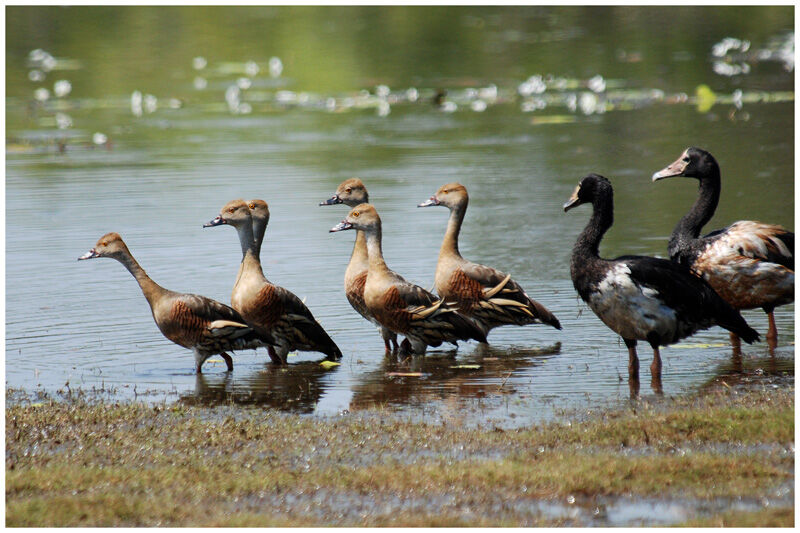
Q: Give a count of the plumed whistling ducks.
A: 6